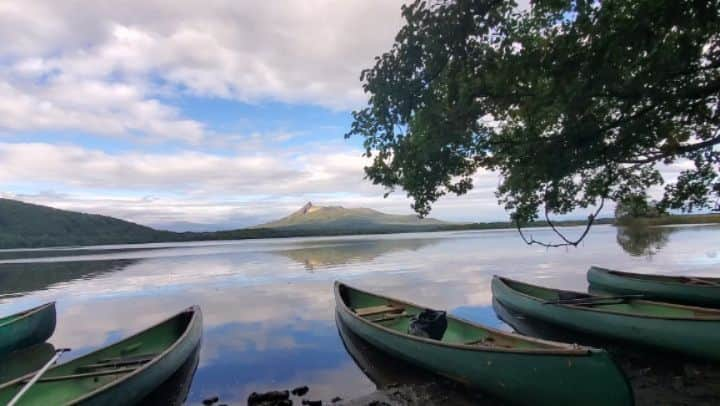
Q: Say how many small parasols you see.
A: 0